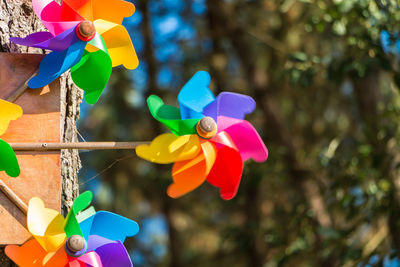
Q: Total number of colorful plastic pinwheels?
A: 4